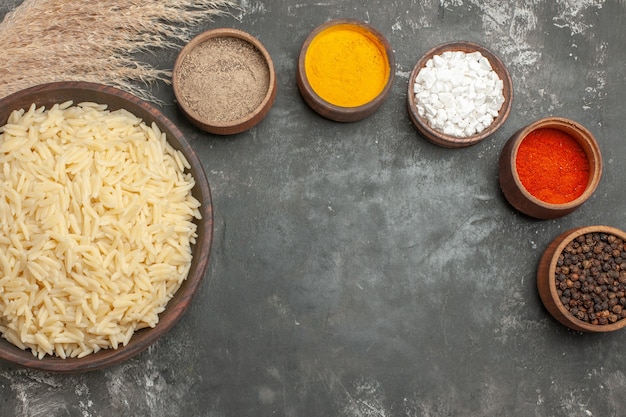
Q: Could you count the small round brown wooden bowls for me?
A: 5